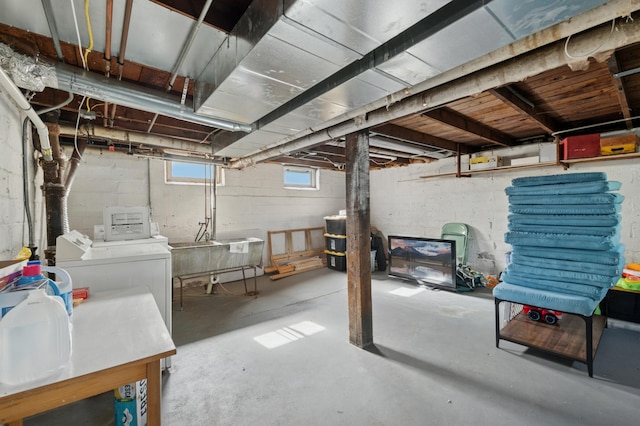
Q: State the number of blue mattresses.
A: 12